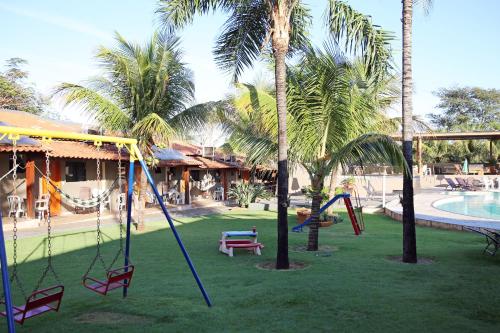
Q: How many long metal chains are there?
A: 4